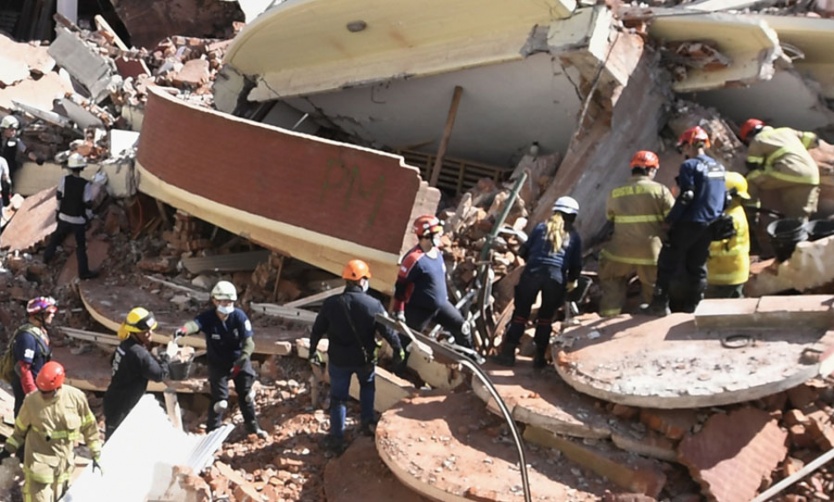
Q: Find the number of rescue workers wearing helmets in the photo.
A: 13